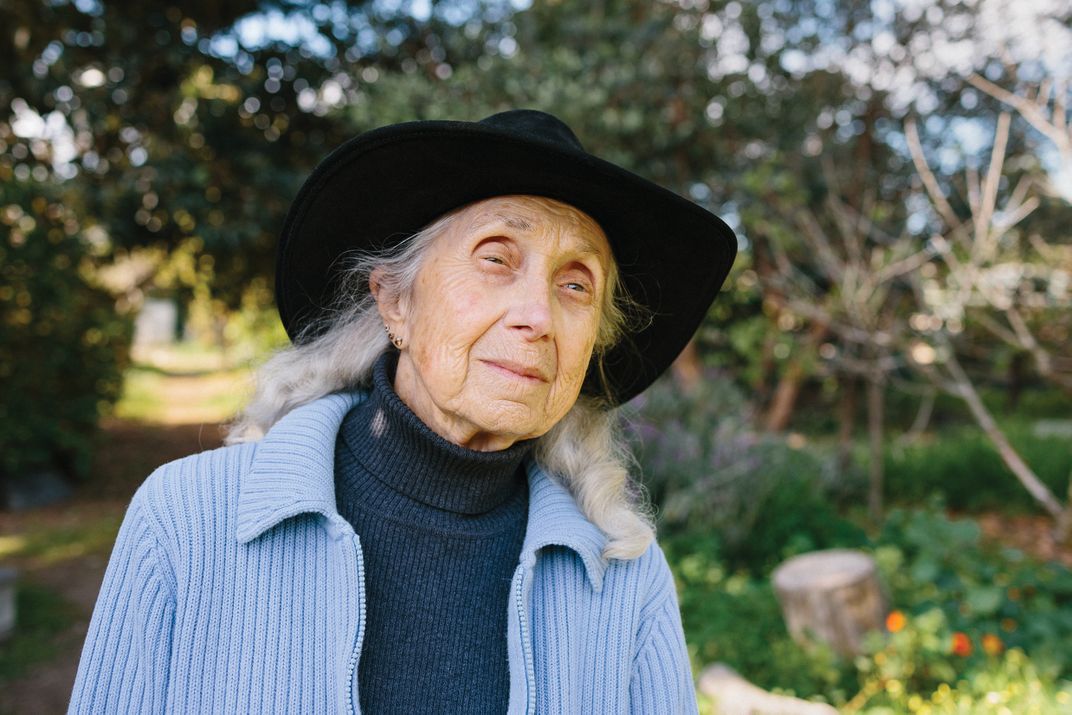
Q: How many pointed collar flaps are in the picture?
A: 2